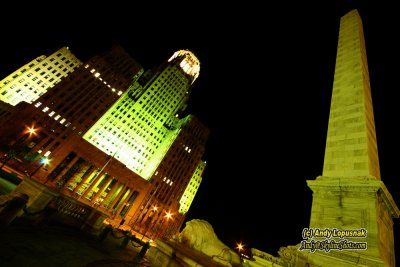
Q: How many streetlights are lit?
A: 5